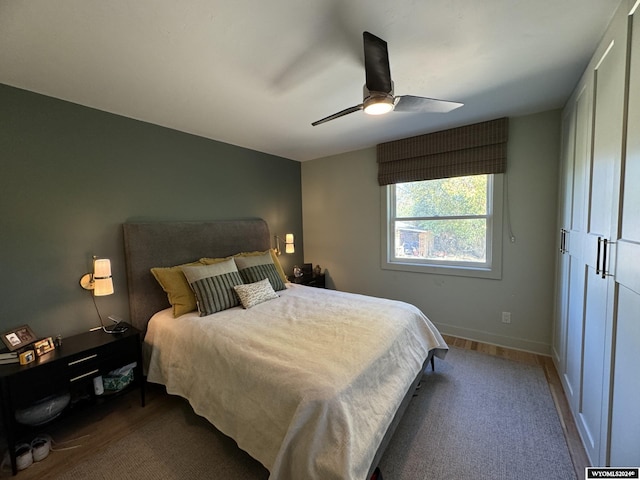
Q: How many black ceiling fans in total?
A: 1